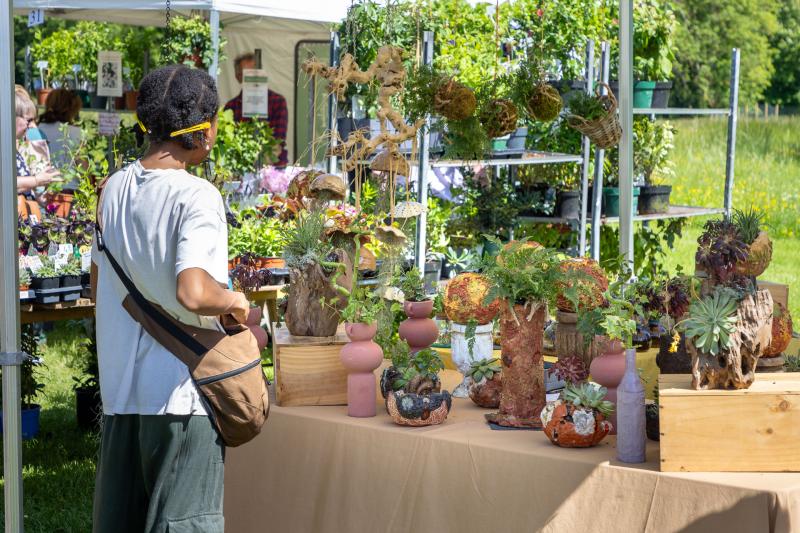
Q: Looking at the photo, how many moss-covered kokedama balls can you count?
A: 3